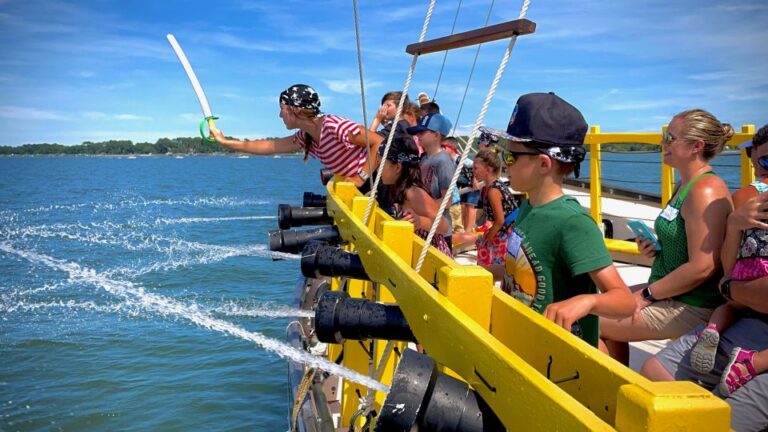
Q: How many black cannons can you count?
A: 7